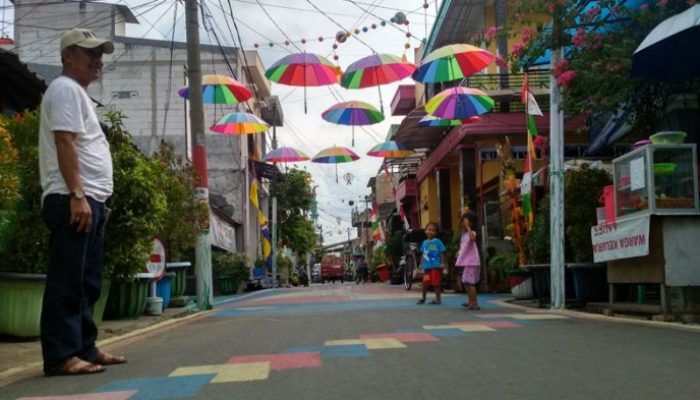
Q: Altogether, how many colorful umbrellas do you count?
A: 11